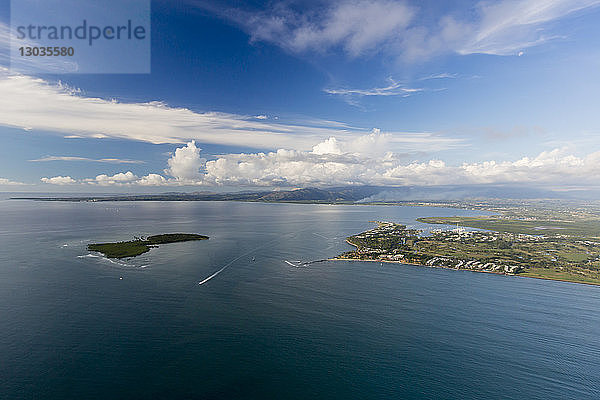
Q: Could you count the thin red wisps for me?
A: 0